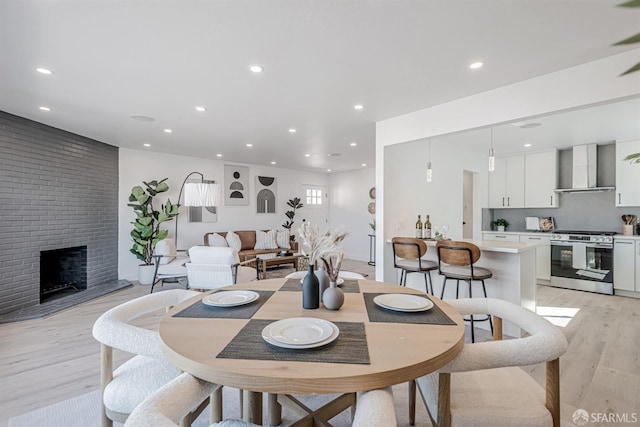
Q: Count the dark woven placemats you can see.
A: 4